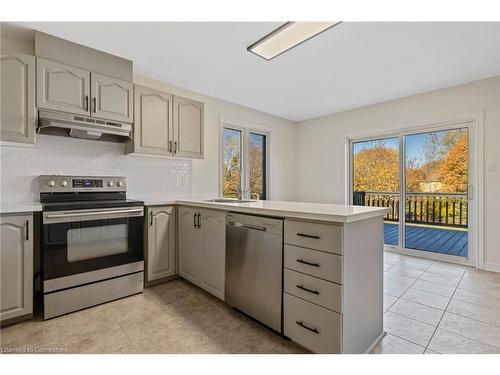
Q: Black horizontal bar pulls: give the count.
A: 4